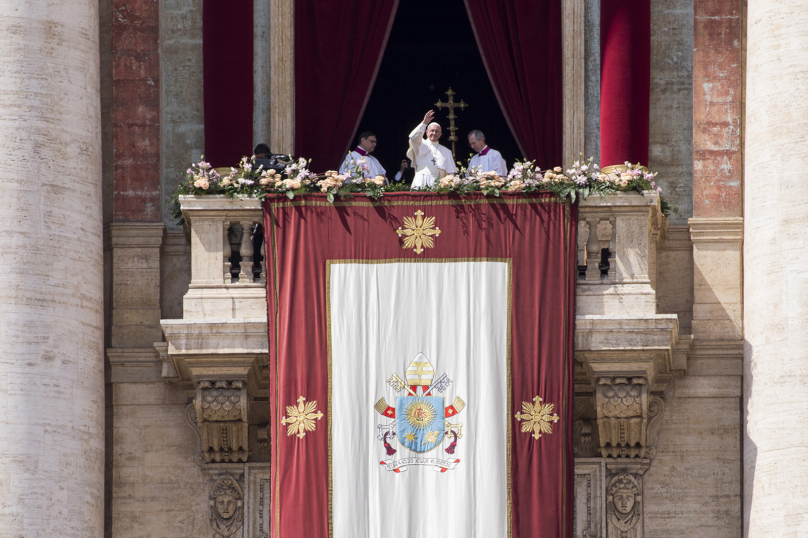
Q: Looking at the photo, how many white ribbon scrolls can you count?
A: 1